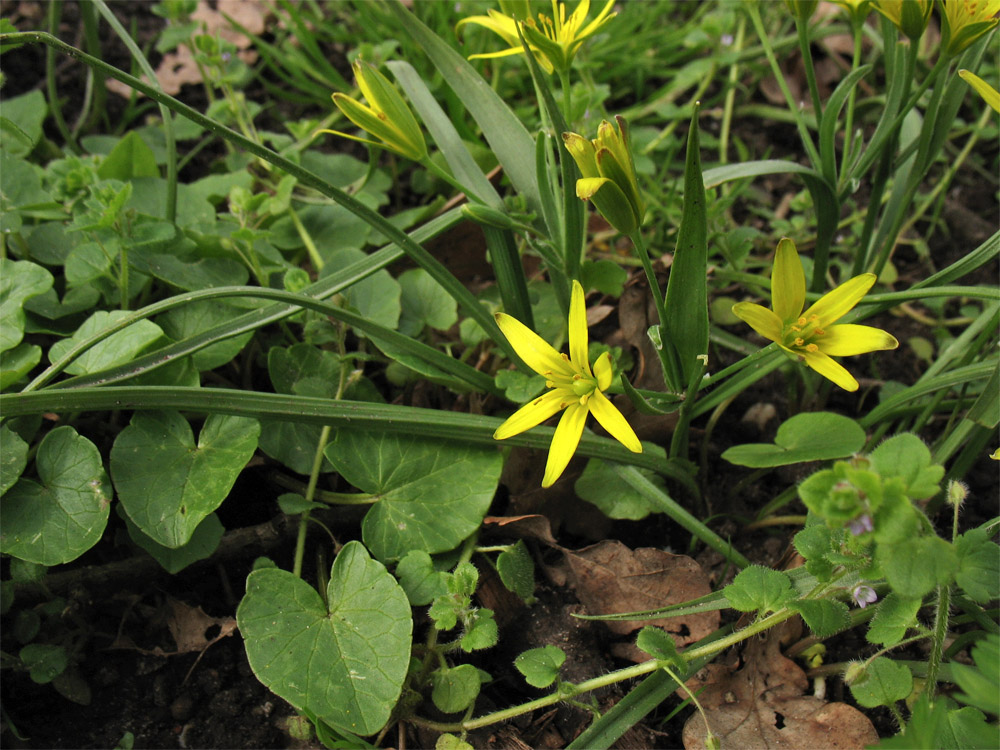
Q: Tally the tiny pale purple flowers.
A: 2